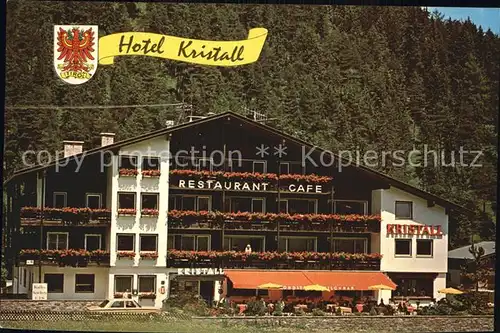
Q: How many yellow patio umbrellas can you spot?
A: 4